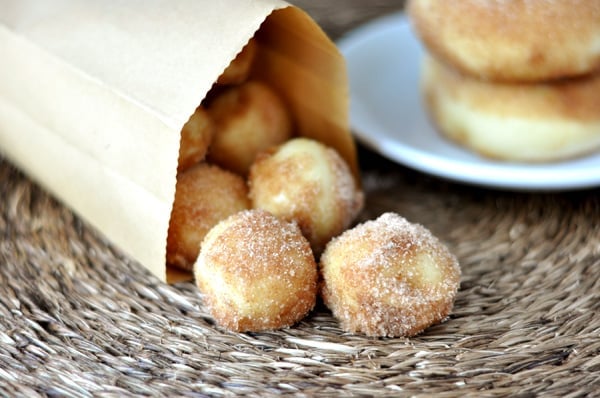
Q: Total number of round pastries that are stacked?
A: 2